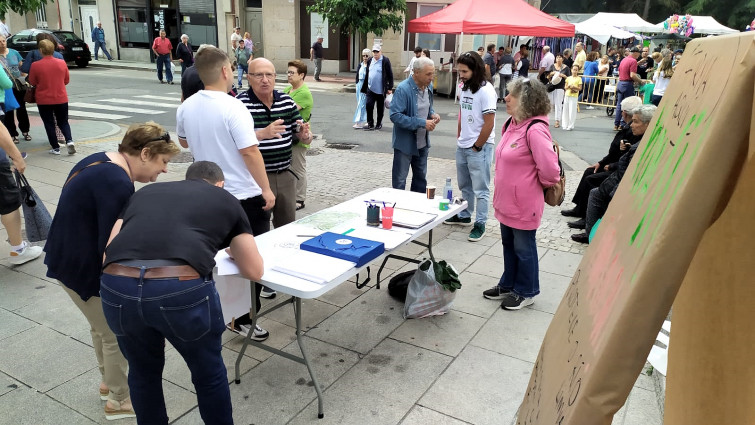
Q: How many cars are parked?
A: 1